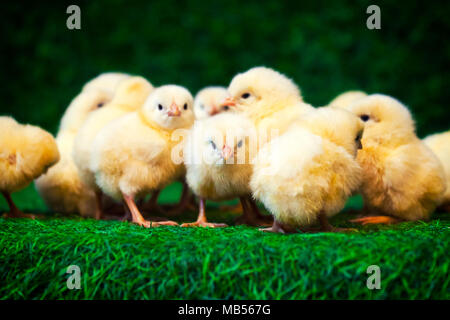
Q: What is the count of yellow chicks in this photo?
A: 11